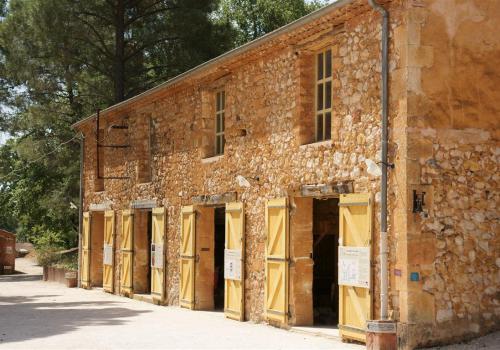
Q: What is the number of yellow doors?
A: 8